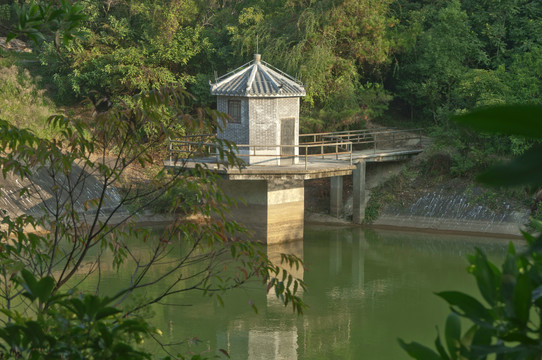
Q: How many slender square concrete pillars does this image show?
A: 2